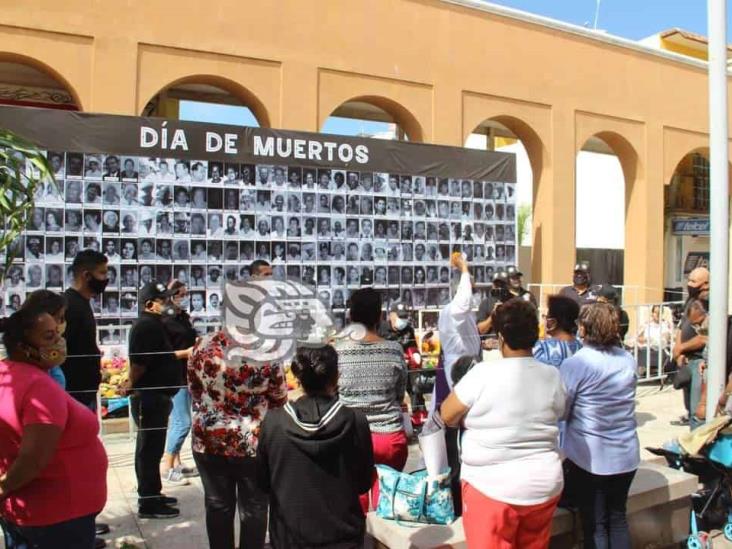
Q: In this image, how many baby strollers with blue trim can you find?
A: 1